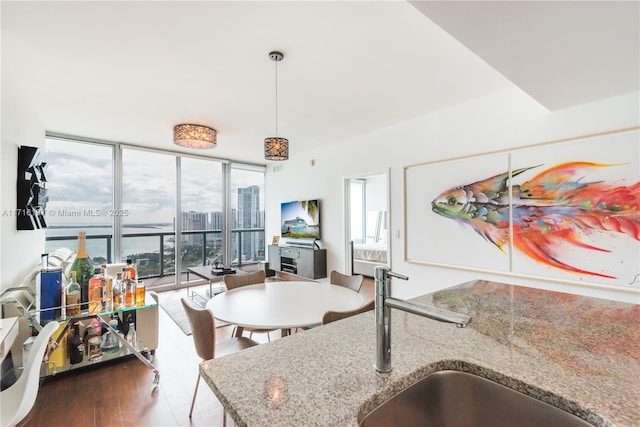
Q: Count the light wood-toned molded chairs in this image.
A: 4